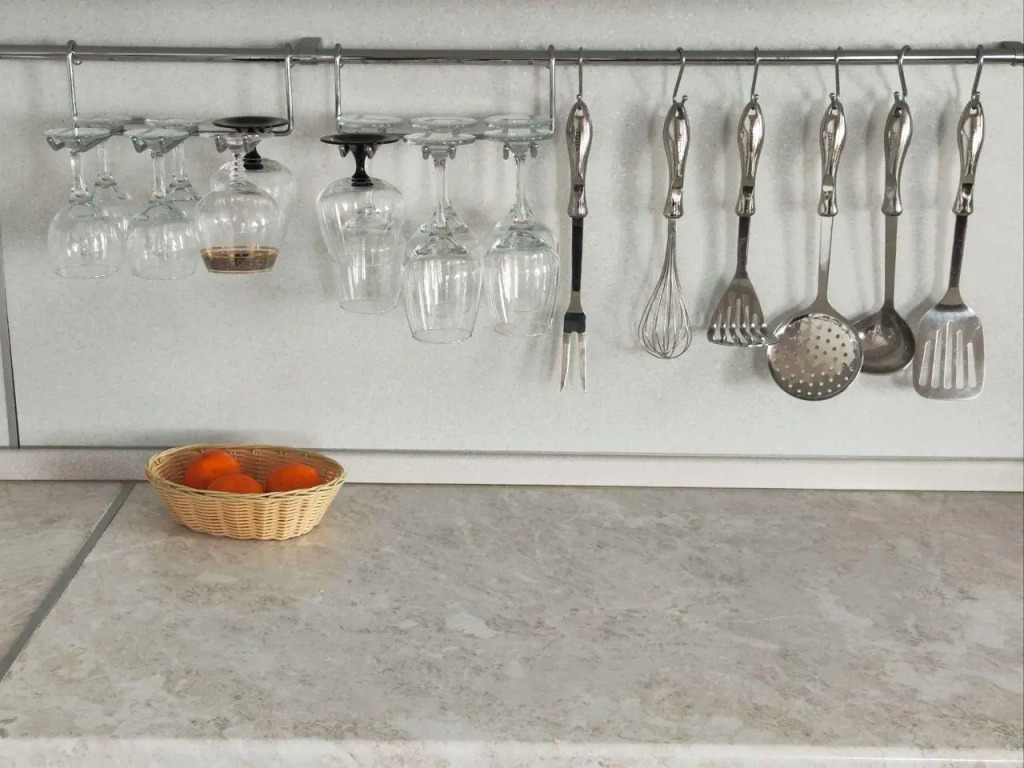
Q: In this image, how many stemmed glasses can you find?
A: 12